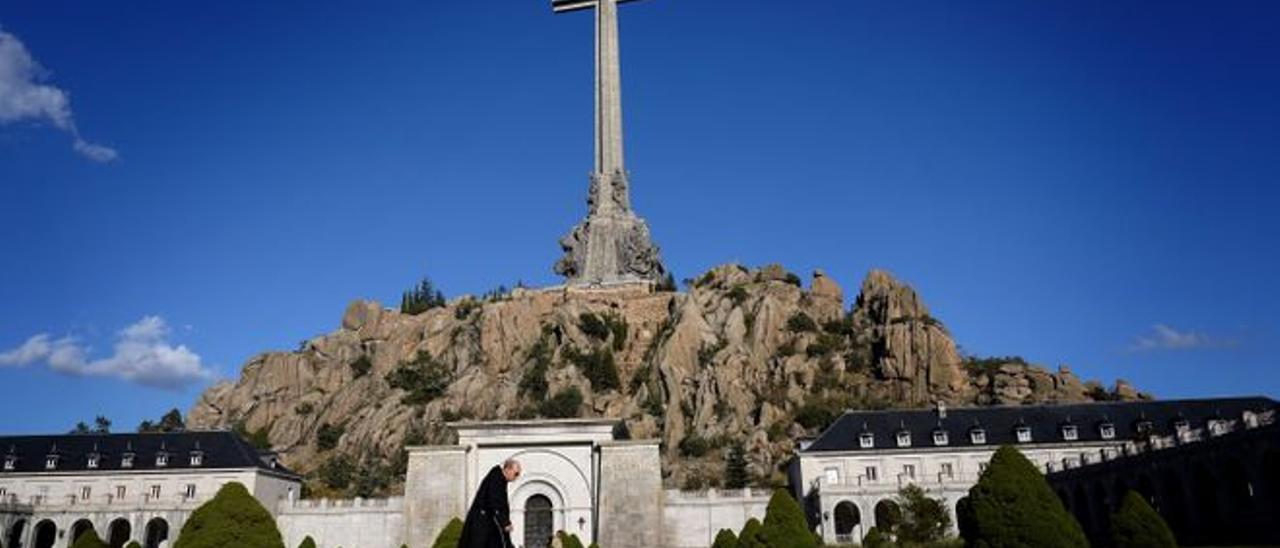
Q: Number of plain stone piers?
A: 2